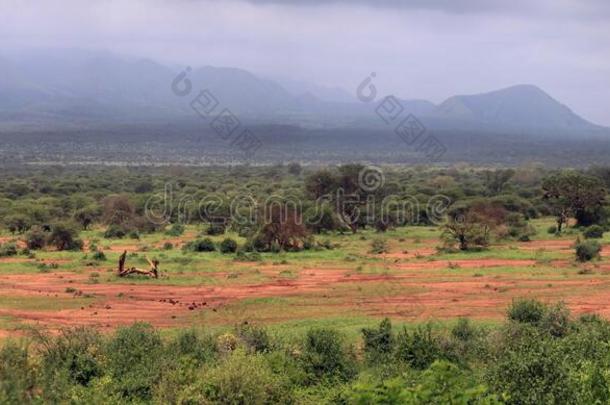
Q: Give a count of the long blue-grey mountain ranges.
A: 1